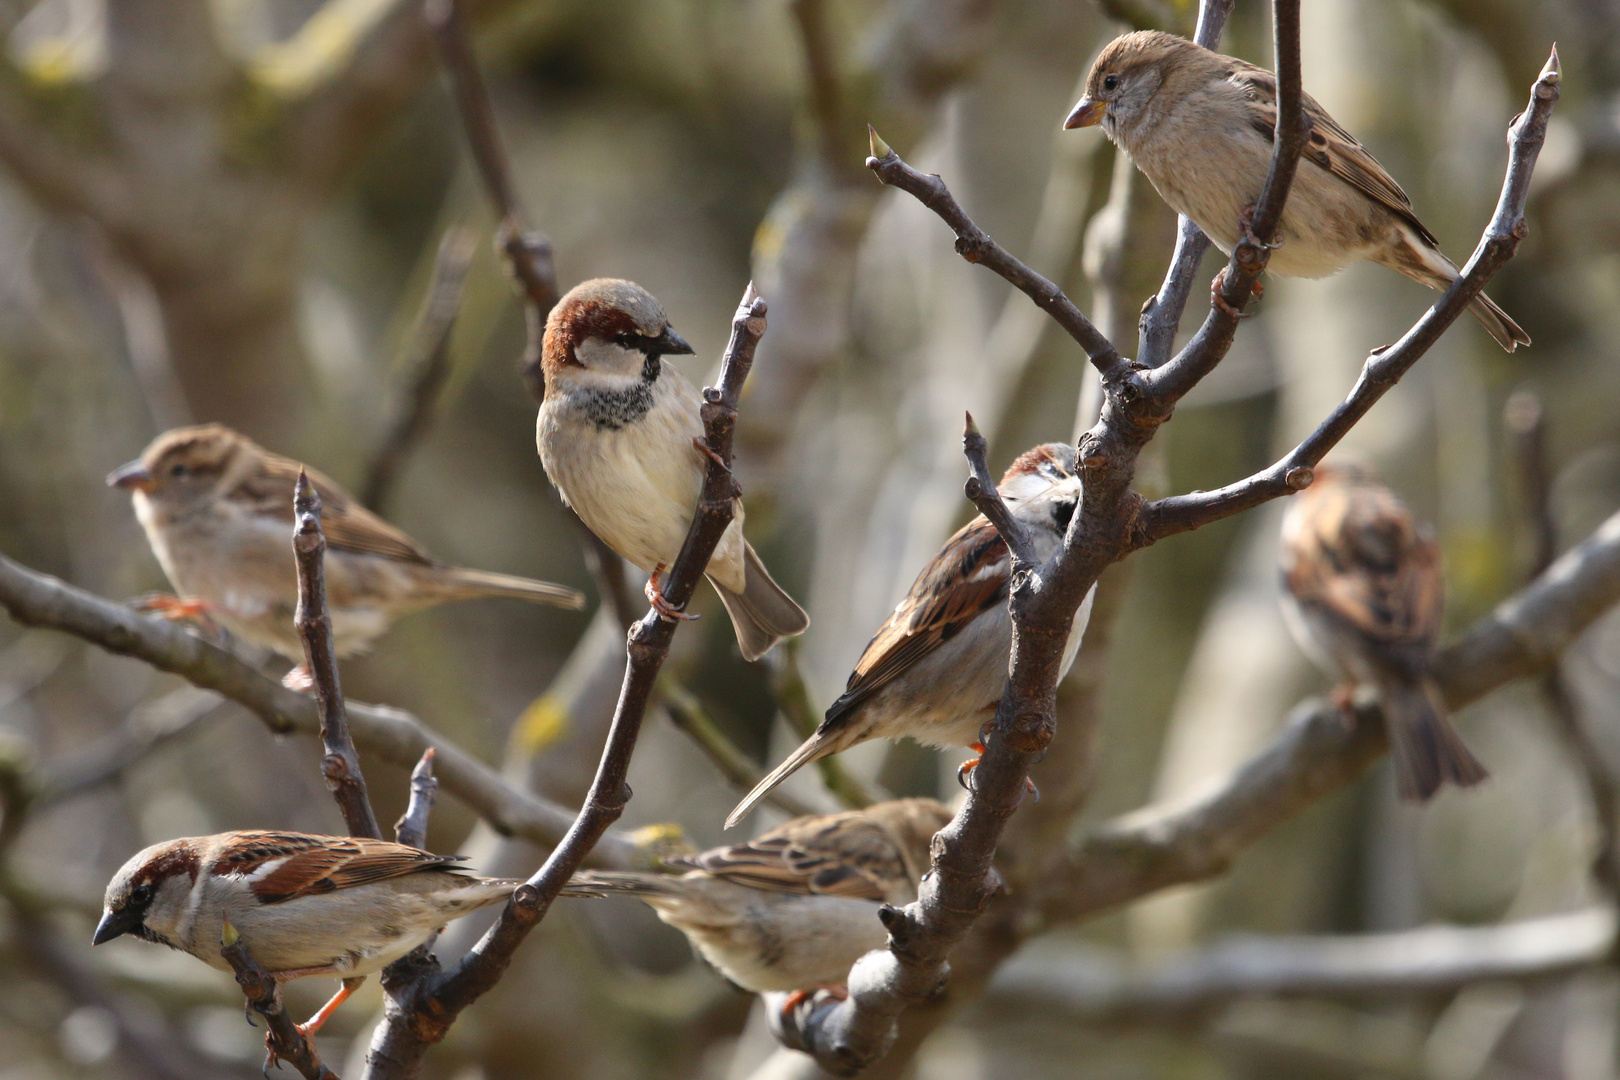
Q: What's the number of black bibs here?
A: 3